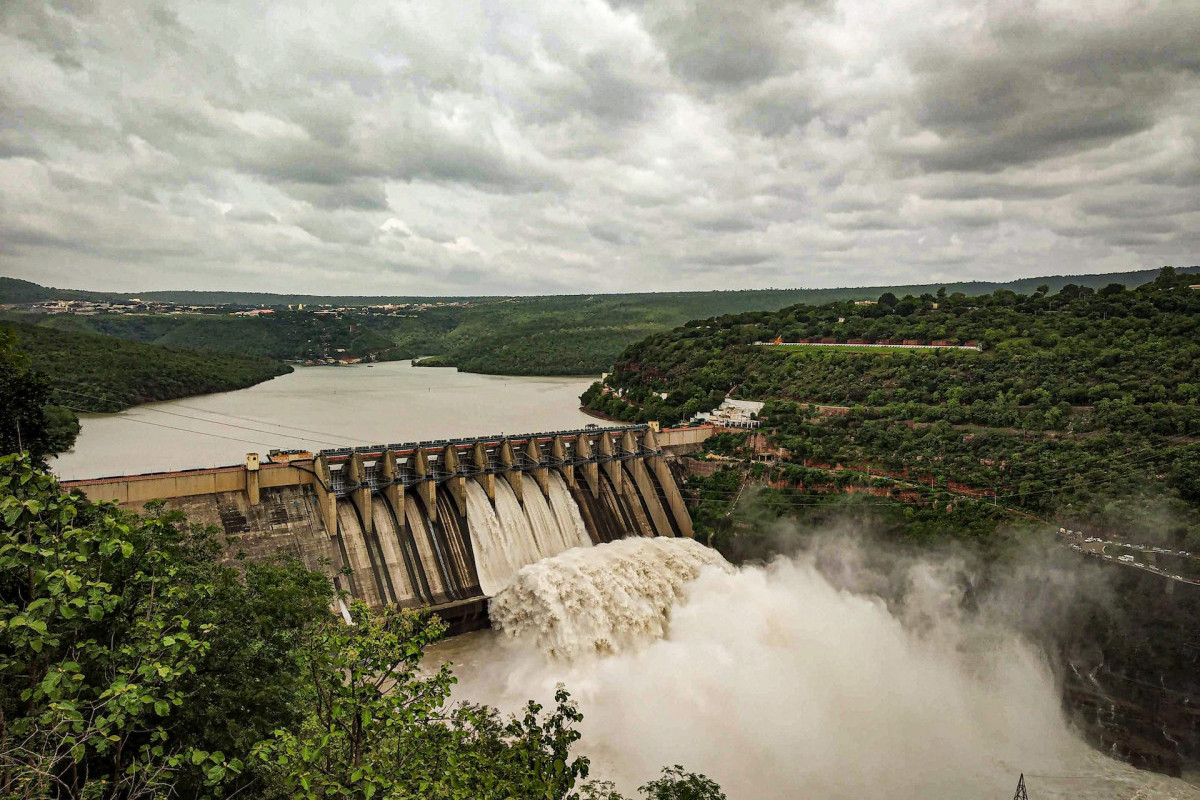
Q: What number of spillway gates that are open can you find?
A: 4